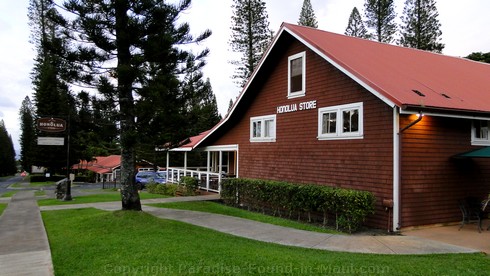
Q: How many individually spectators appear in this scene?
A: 0